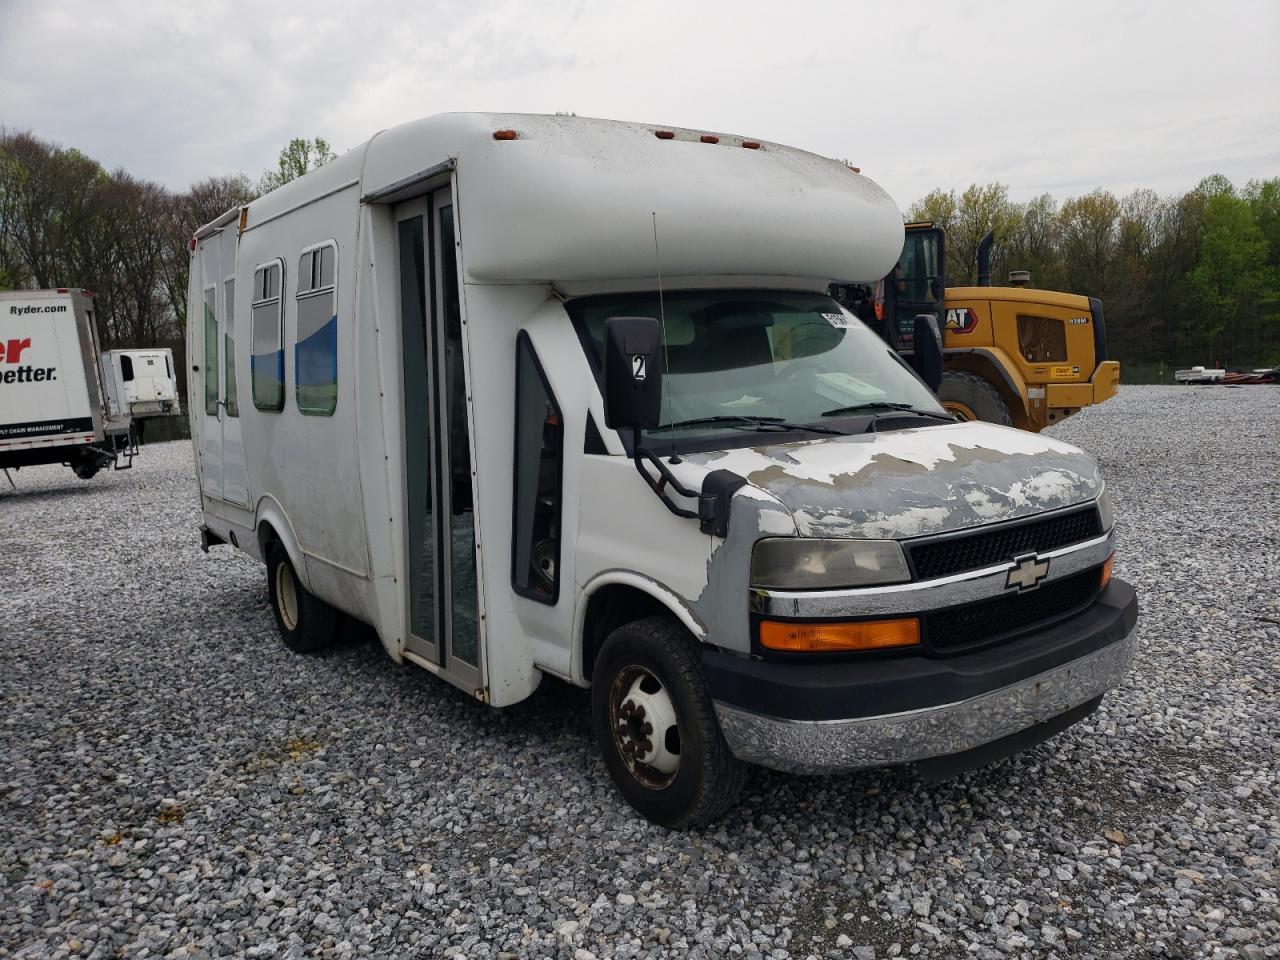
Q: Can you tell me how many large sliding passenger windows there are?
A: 2